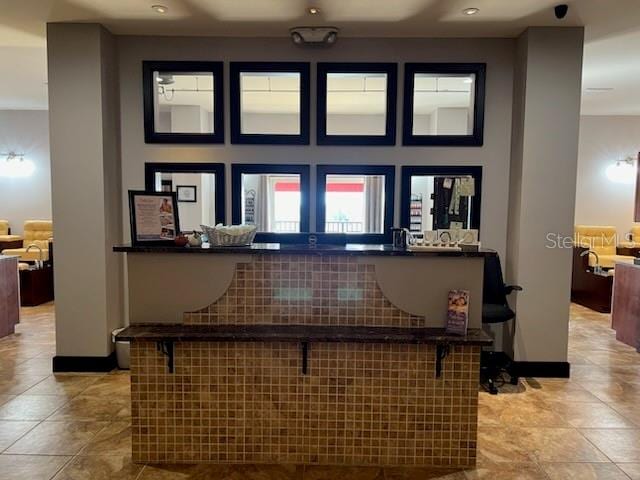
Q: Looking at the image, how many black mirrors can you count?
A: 8